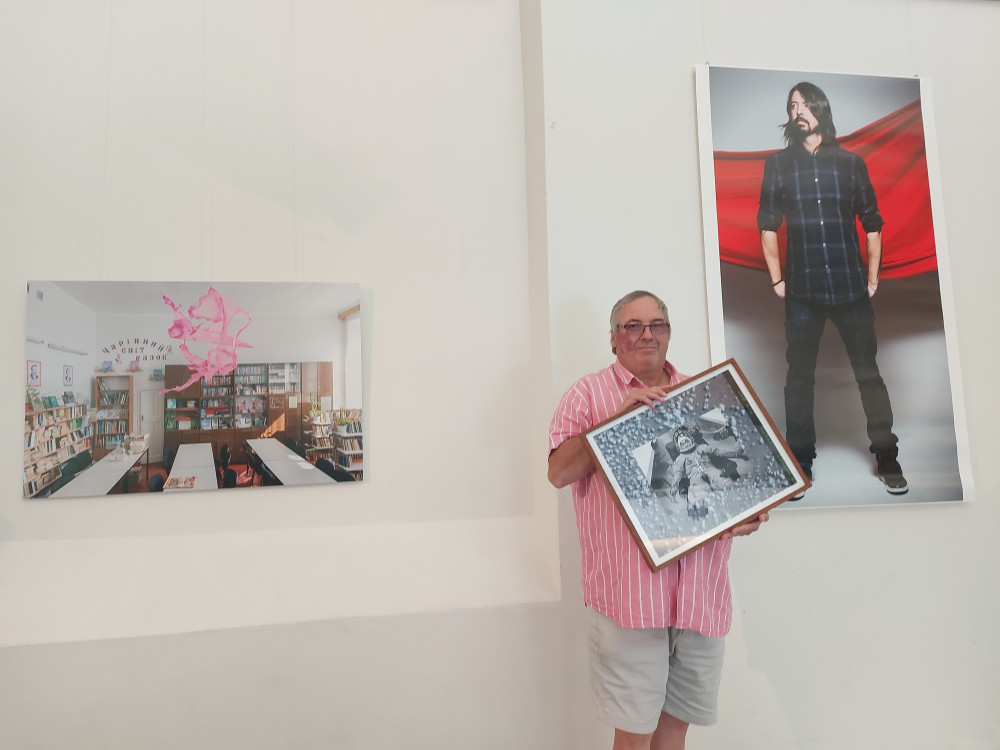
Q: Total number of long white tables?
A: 3